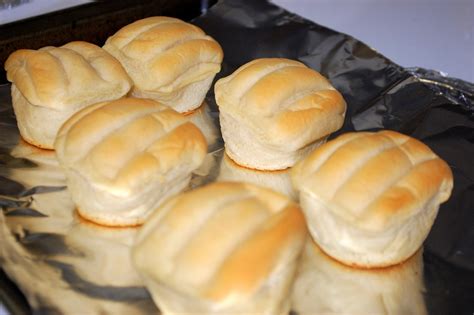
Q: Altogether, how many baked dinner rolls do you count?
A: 6